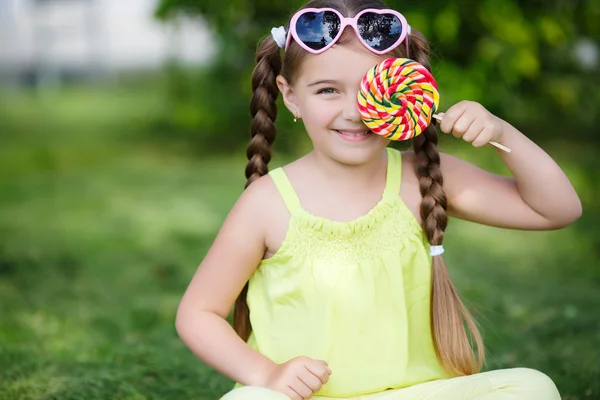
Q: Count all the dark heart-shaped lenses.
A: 2